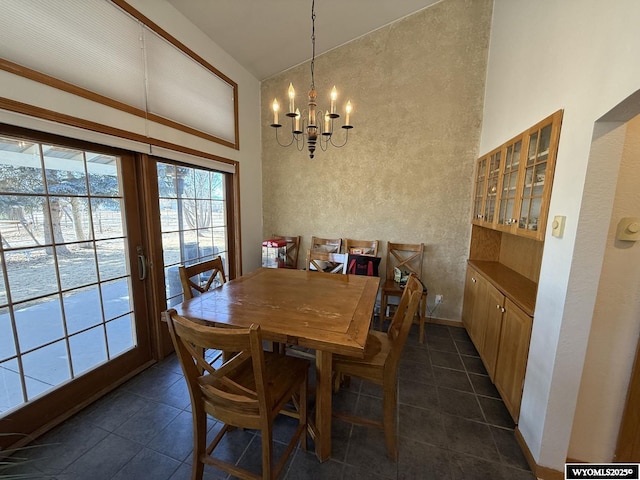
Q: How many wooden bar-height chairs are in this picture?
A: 8